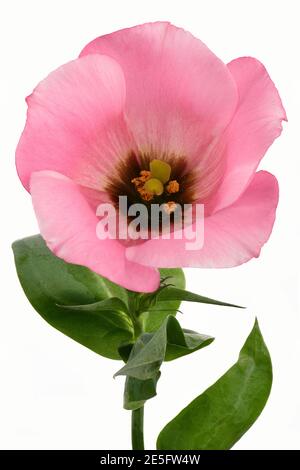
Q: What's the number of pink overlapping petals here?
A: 5